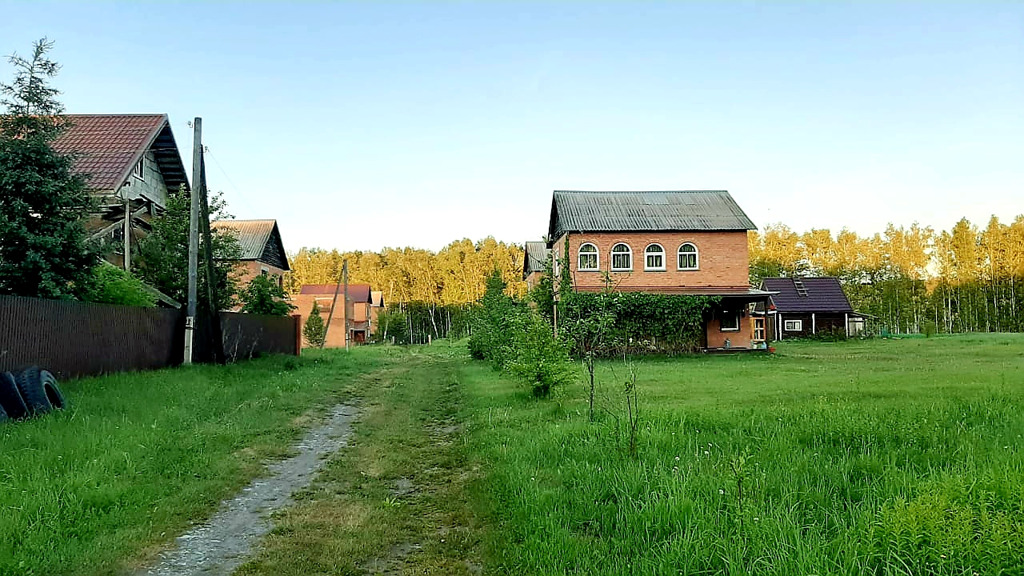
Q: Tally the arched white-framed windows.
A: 4